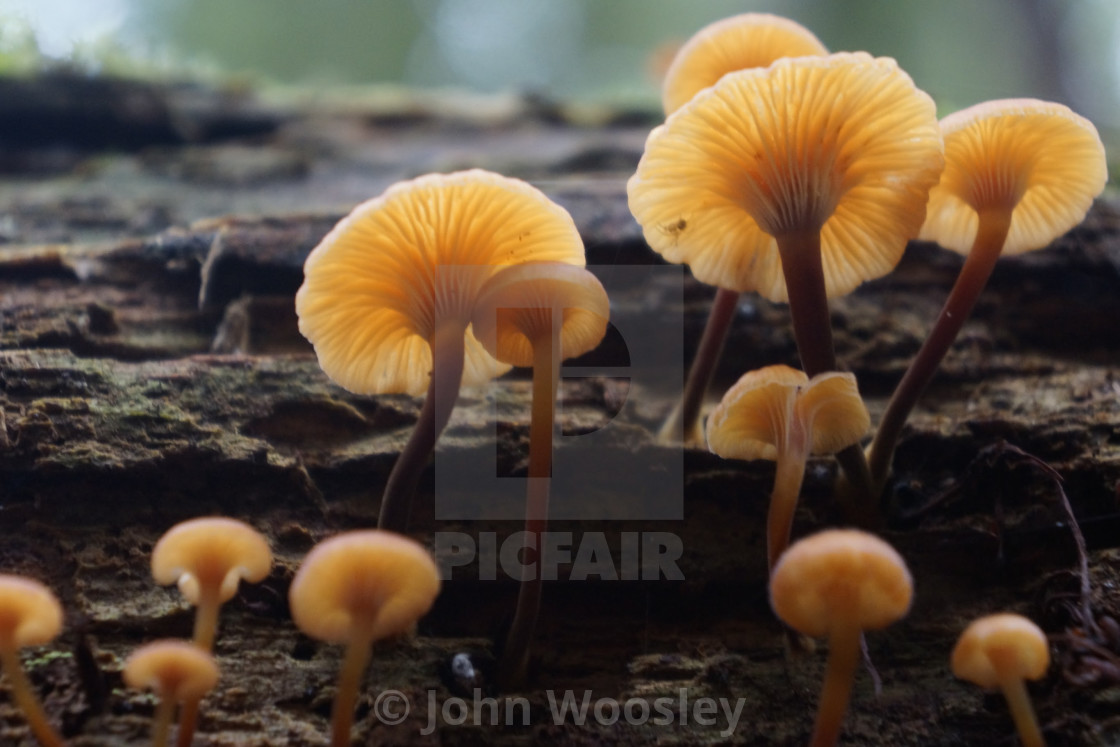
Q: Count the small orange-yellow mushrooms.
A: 12